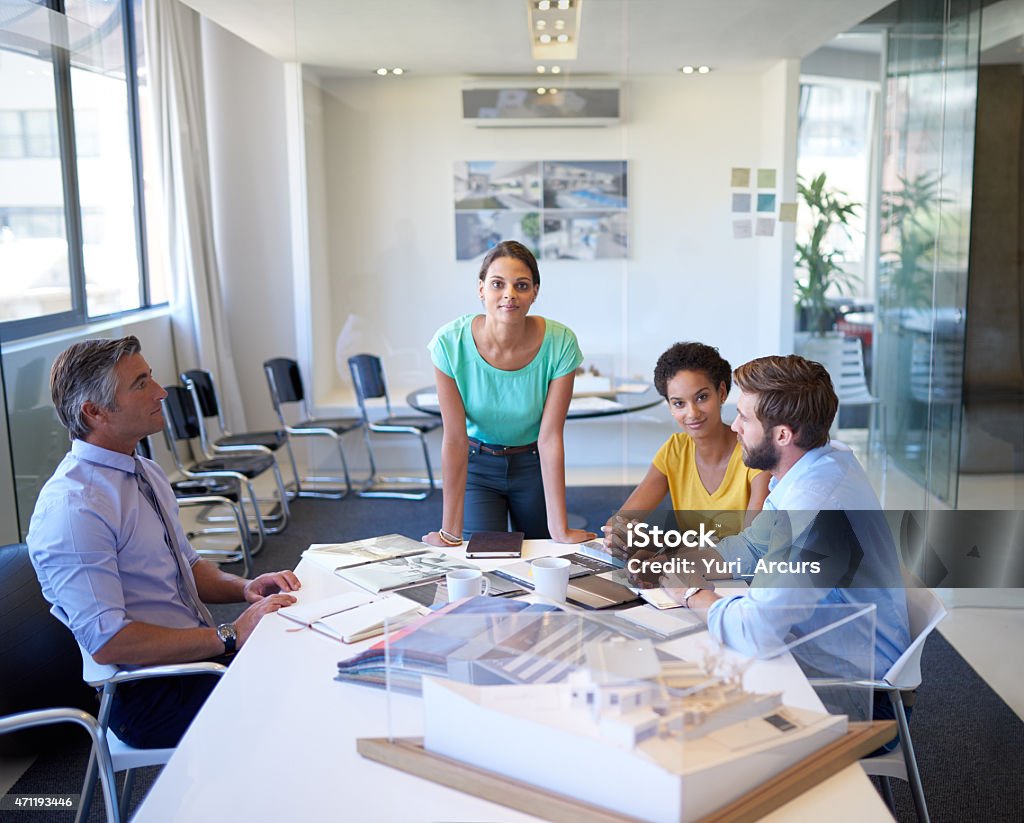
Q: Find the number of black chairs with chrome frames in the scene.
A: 5